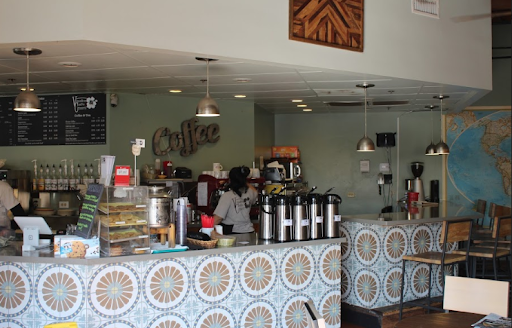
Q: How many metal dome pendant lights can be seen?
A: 5